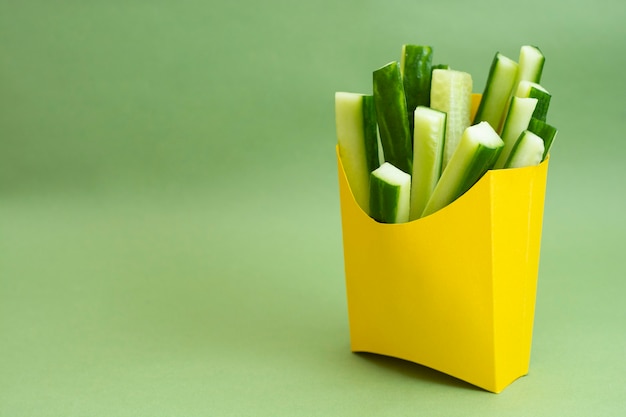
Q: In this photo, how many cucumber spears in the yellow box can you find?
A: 14